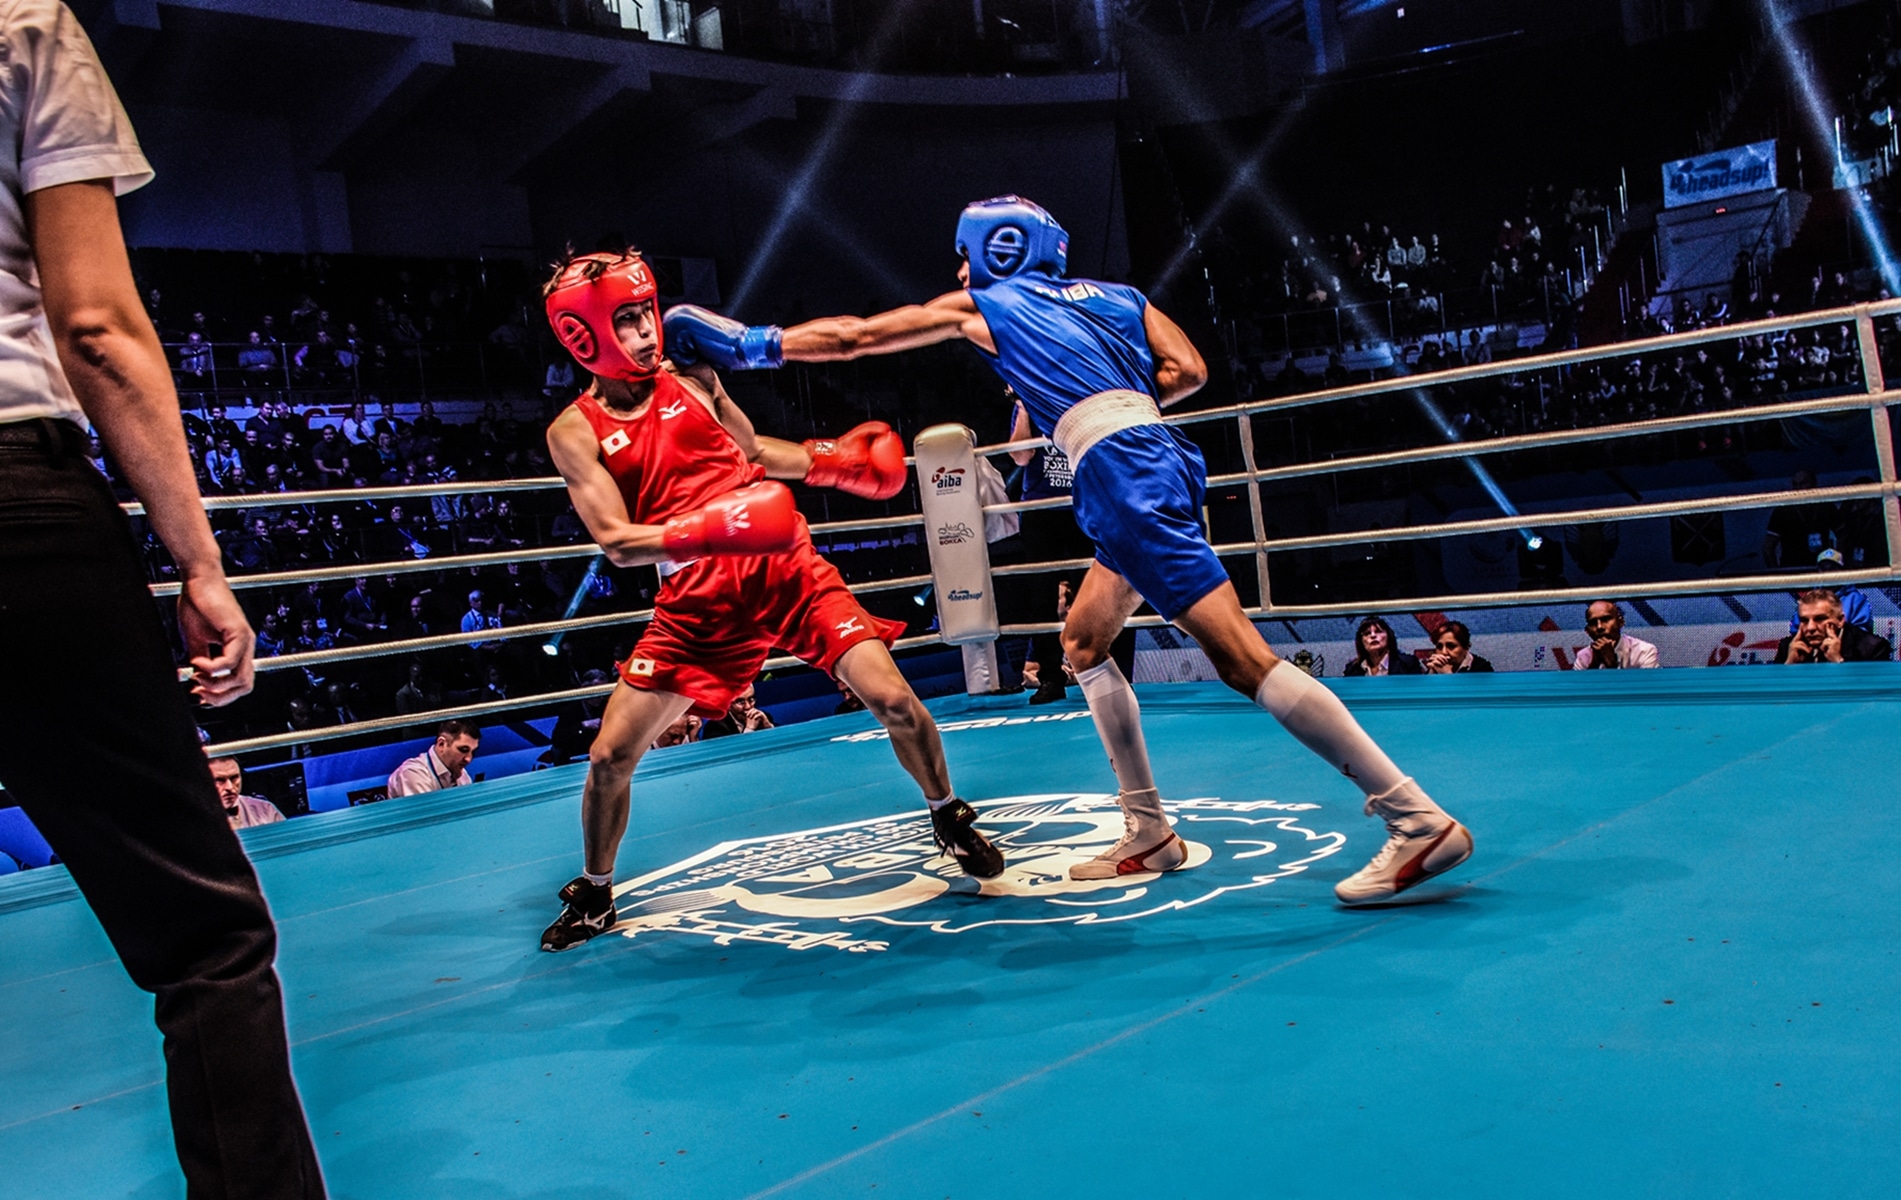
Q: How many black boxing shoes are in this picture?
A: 2